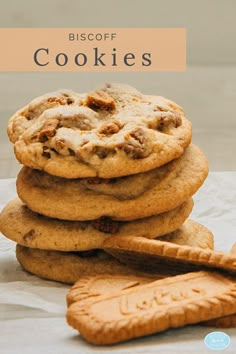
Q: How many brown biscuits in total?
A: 3